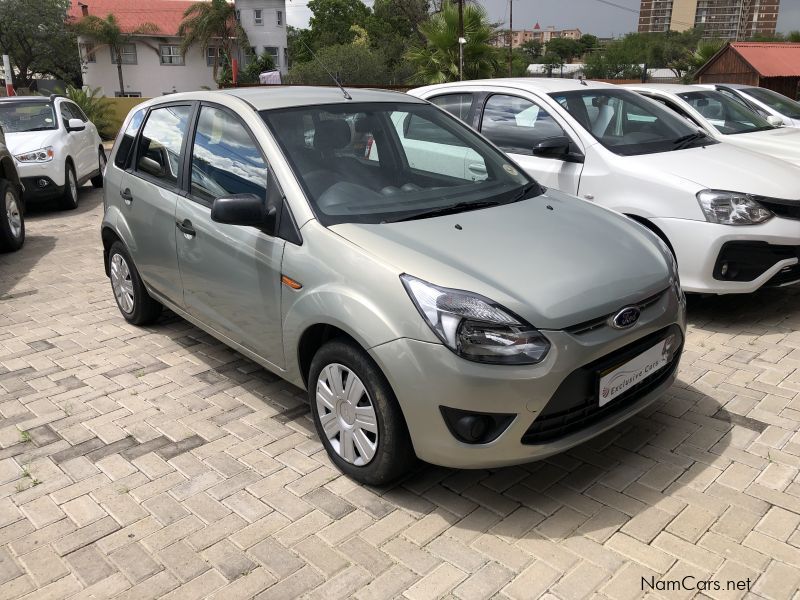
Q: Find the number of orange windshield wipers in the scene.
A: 0